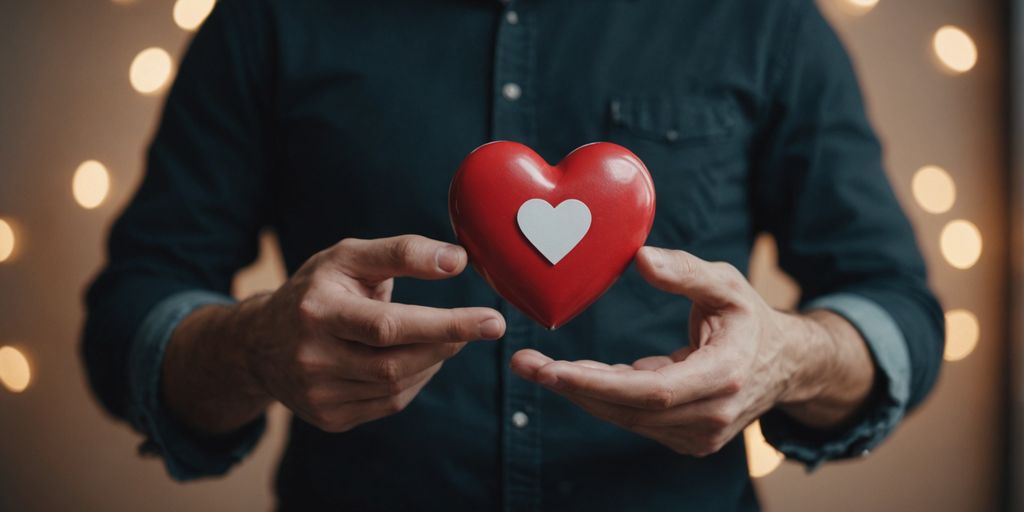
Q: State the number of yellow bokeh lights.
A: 11